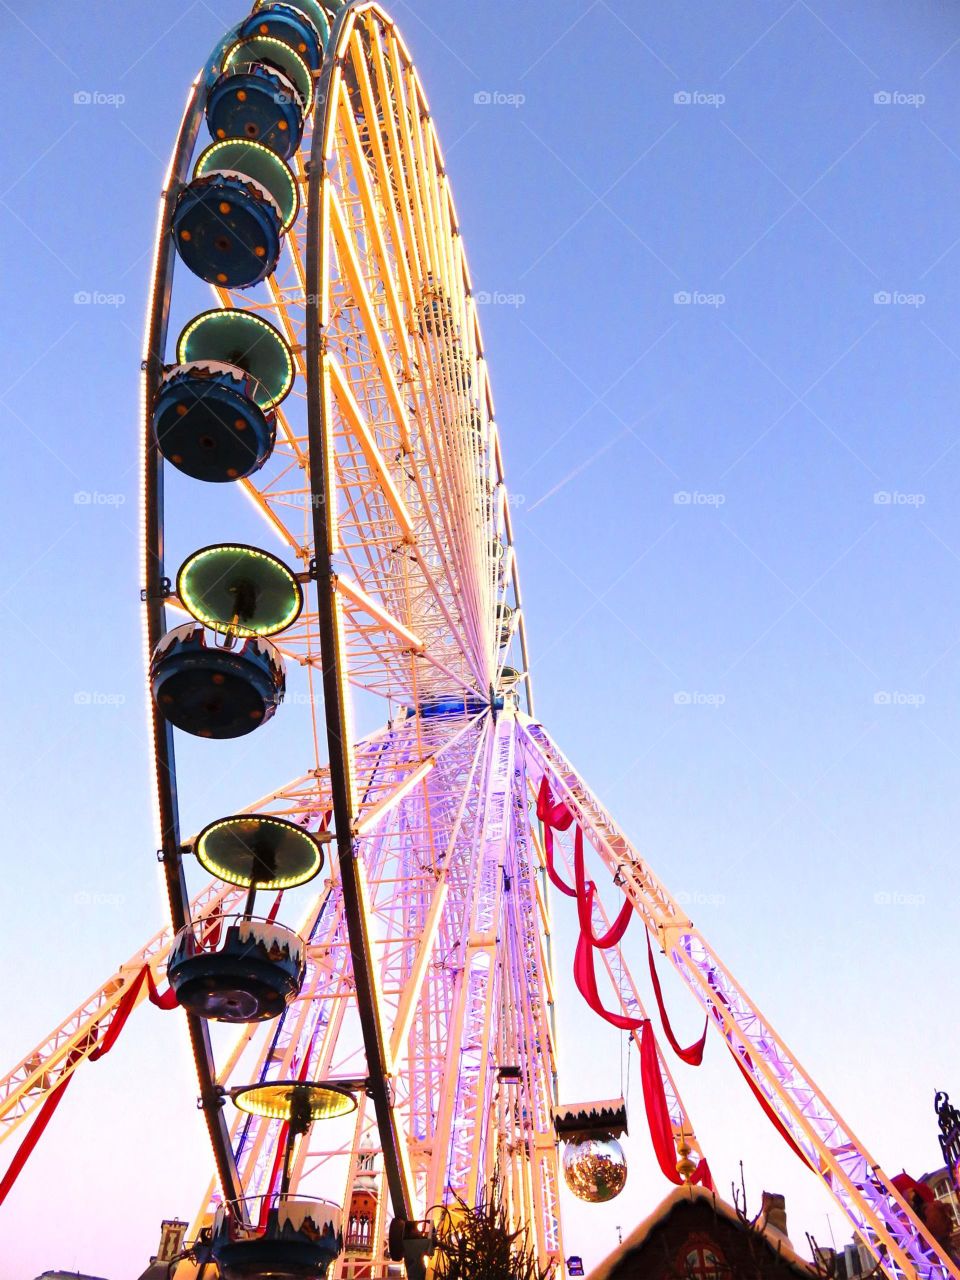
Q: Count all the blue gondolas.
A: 7